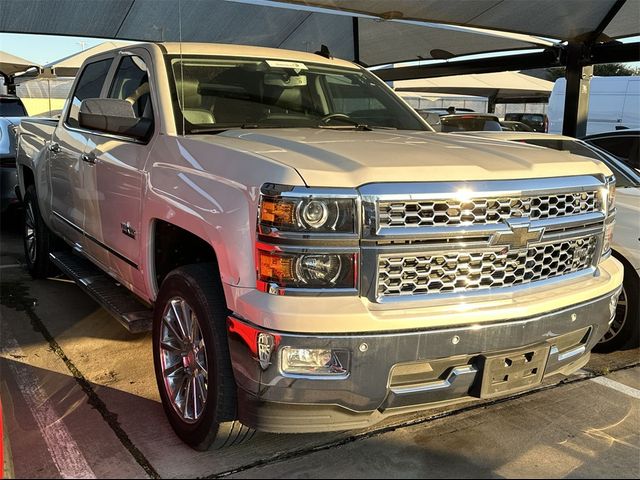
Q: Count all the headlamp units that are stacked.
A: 2